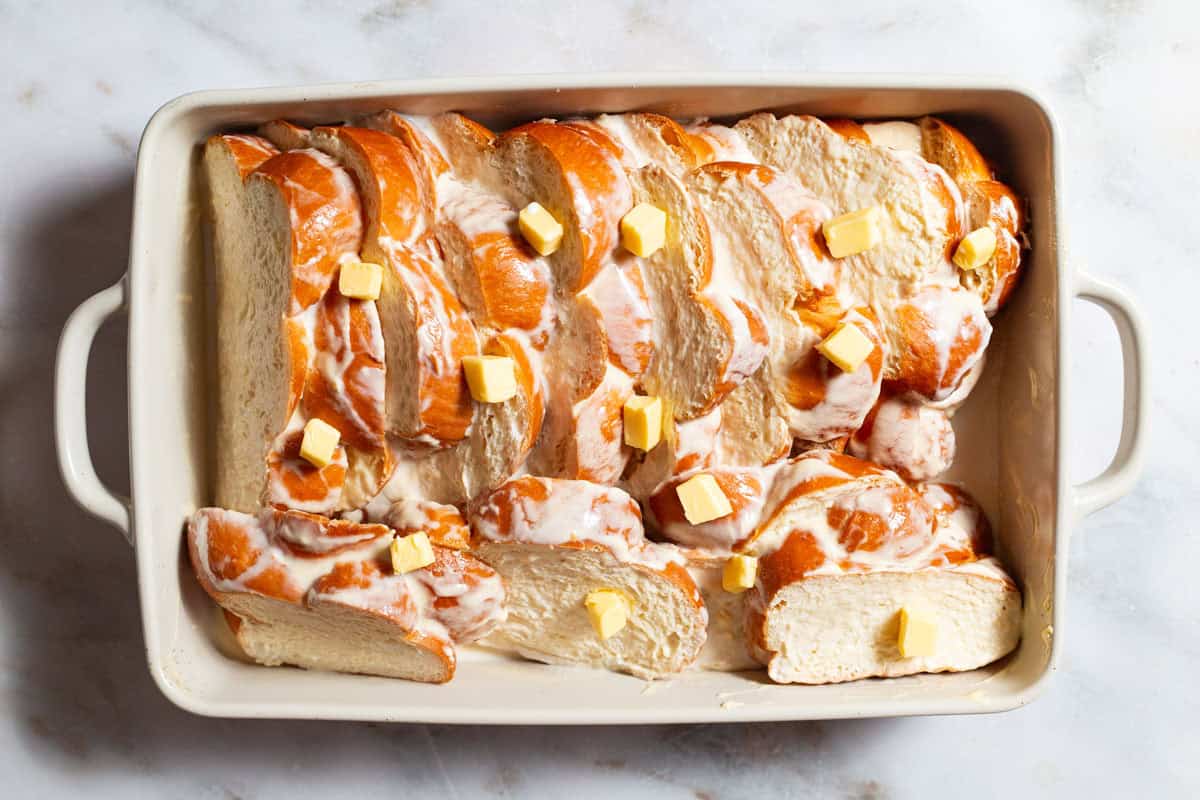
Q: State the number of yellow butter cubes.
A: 14